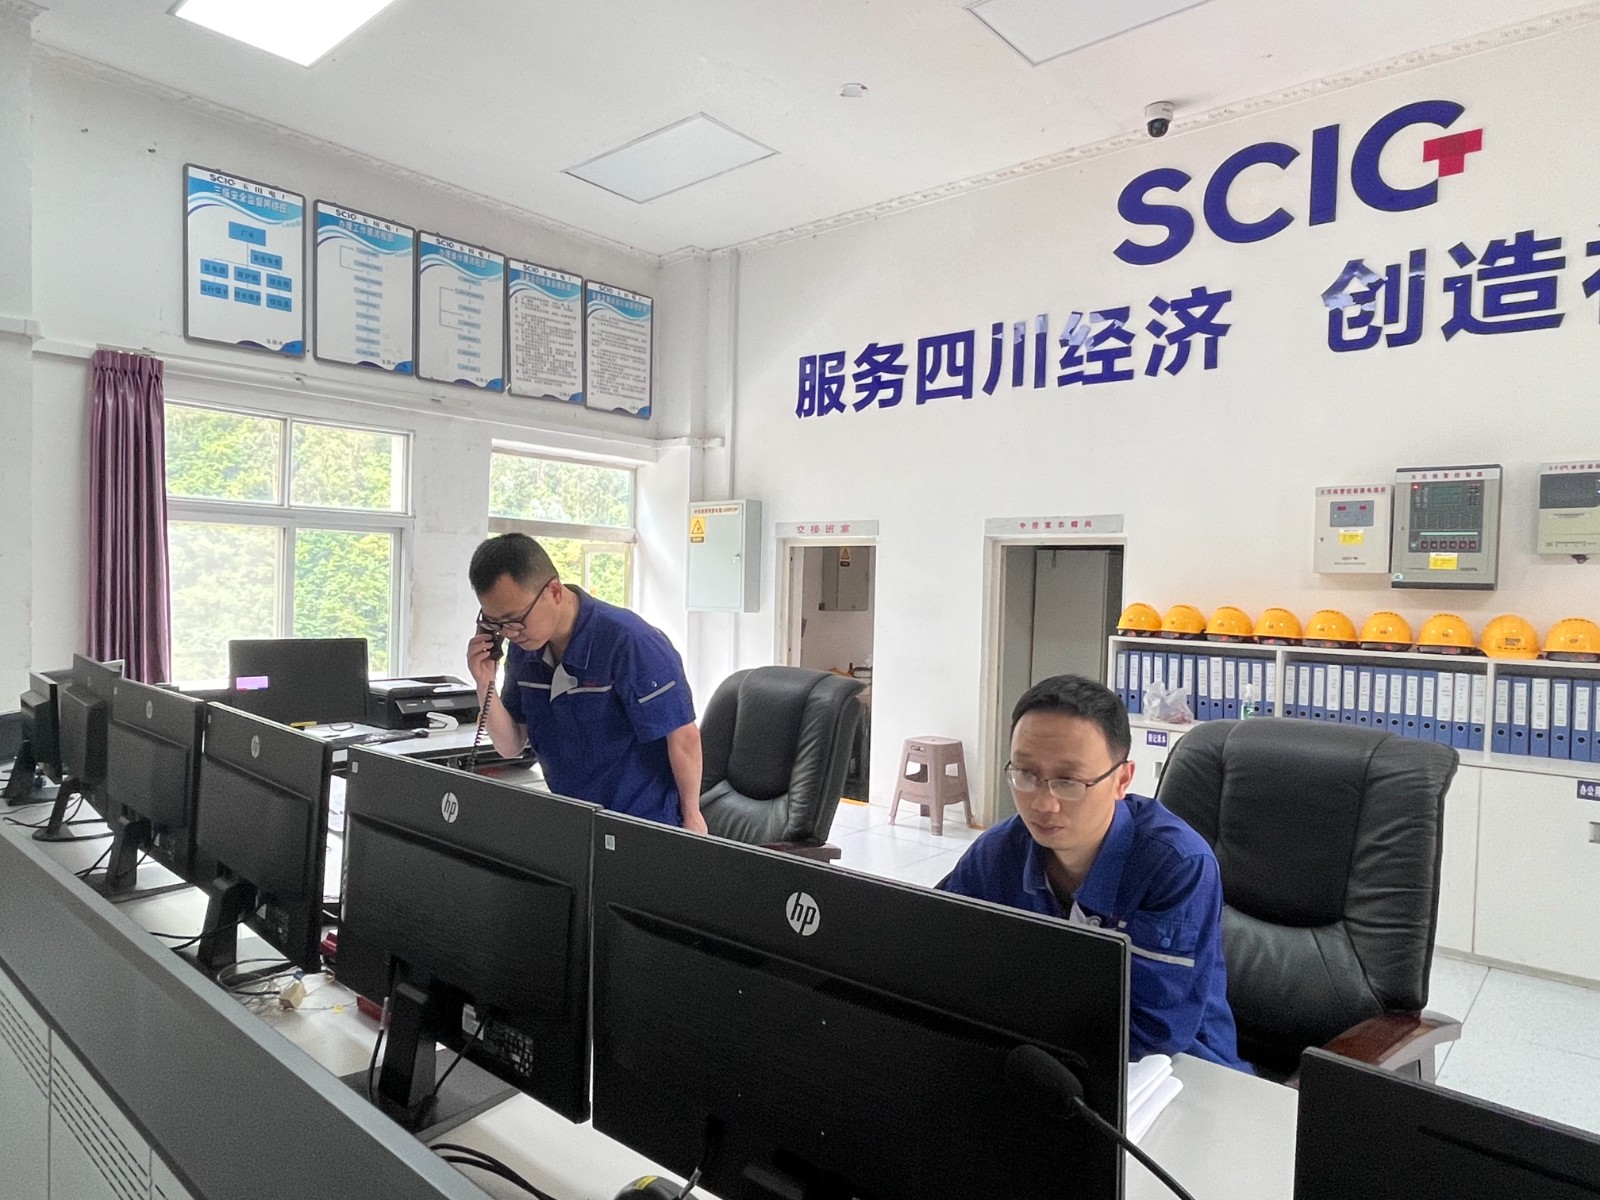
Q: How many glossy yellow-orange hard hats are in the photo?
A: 9